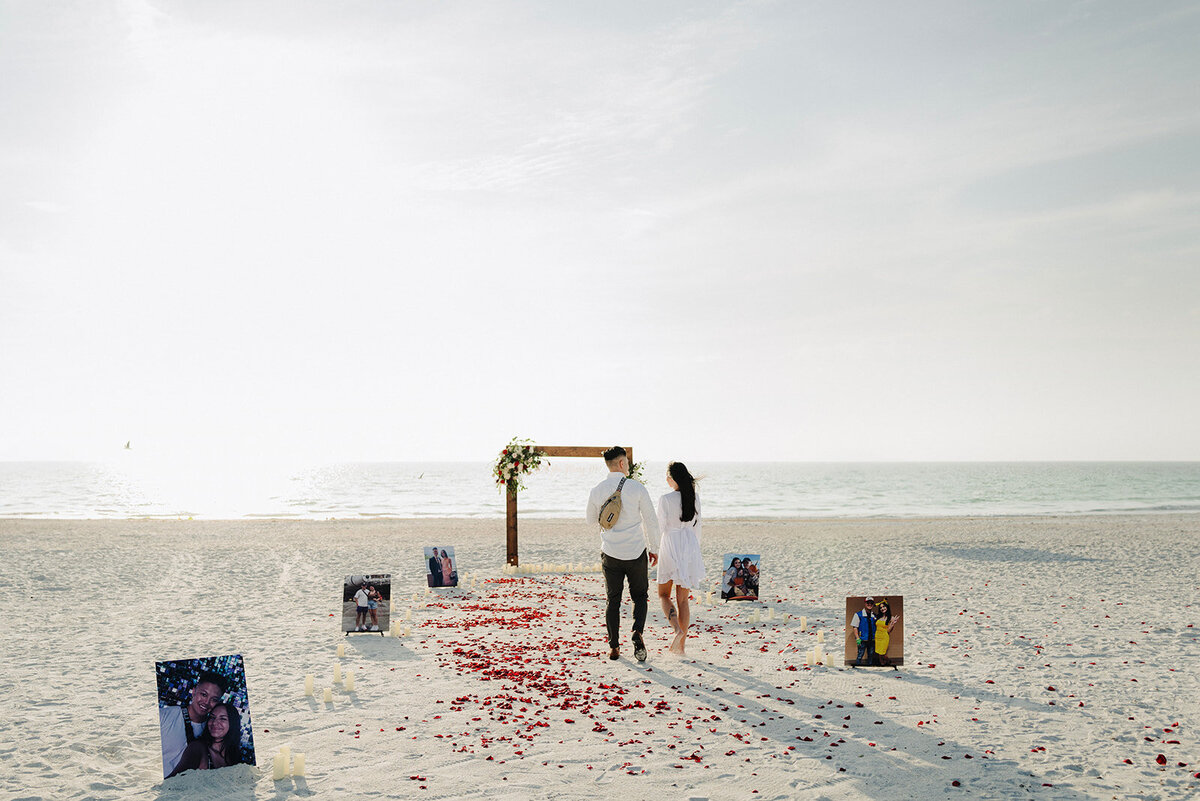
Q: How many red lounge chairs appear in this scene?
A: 0